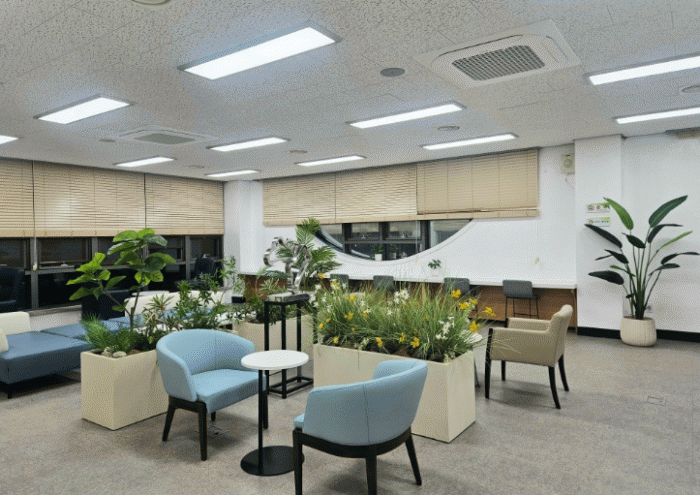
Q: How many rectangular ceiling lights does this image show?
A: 11